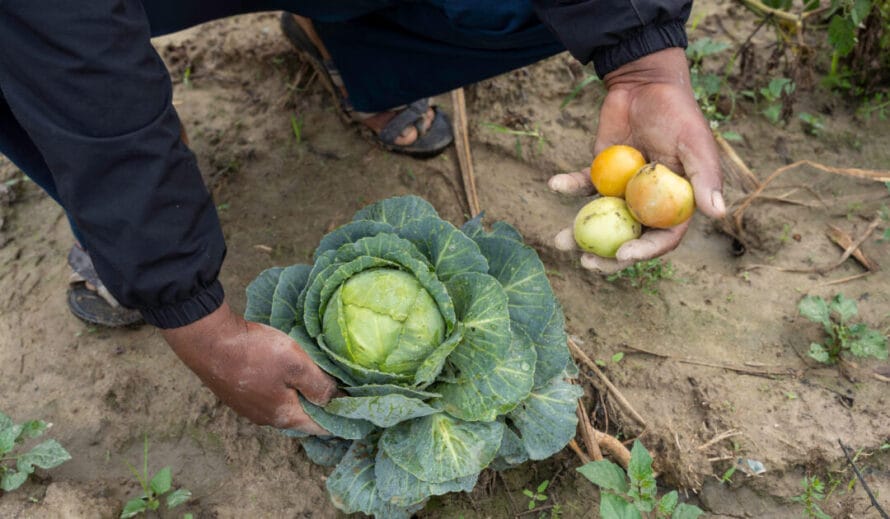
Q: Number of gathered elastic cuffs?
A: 2